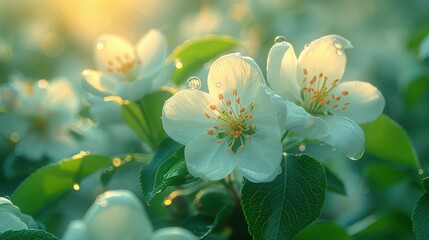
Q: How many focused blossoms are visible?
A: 2